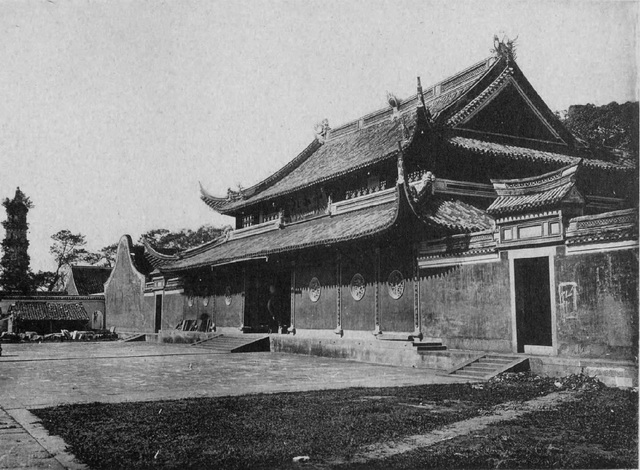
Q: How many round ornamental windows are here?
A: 6